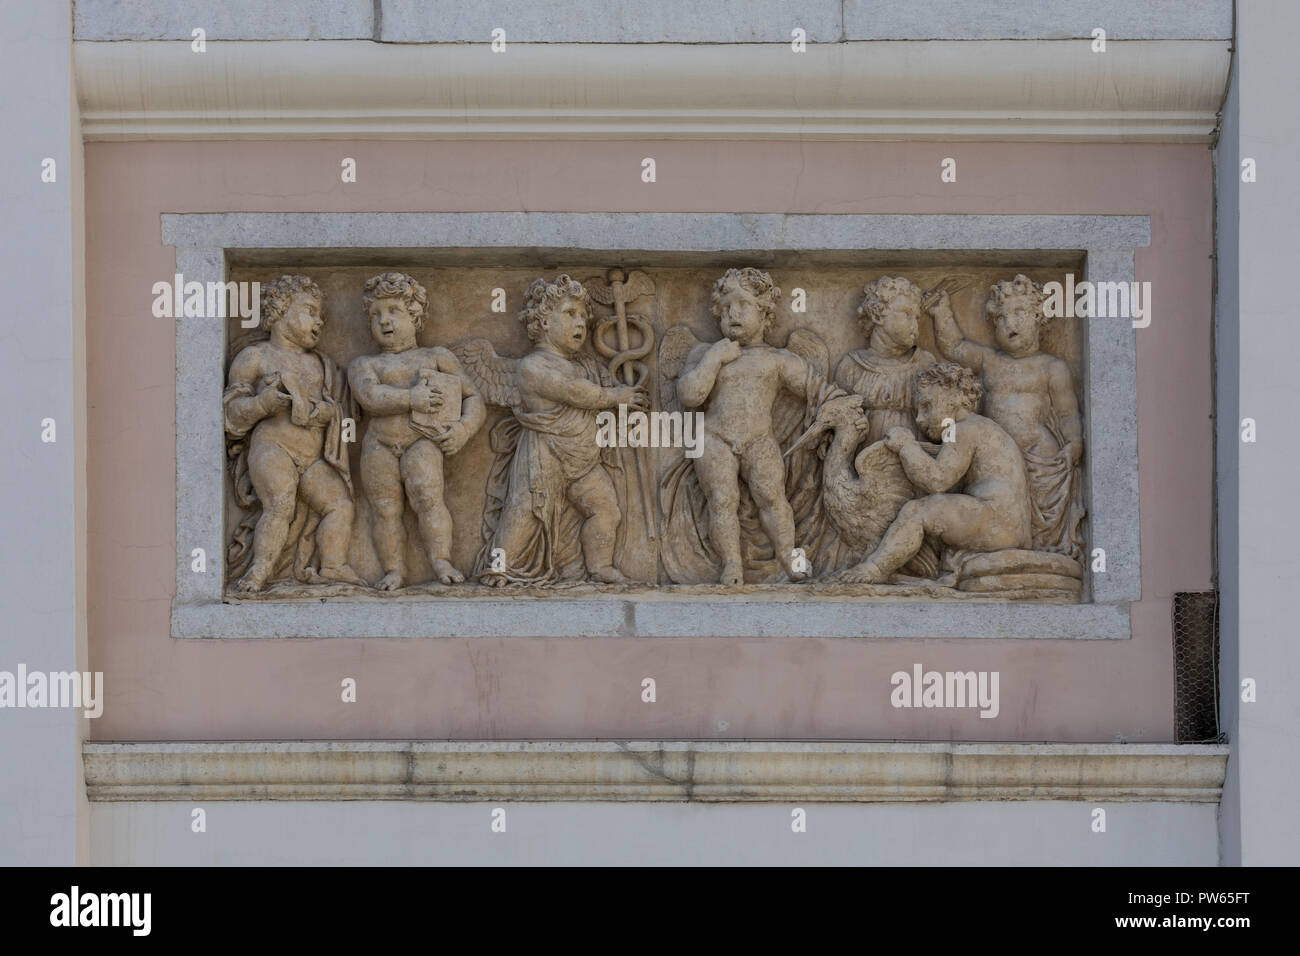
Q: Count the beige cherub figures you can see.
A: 7